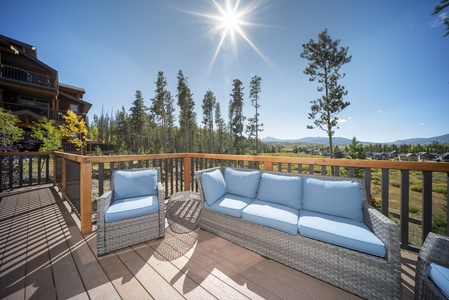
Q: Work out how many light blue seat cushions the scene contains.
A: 5